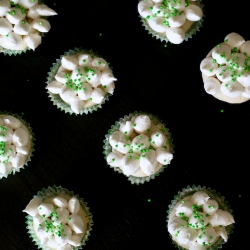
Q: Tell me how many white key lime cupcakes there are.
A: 8